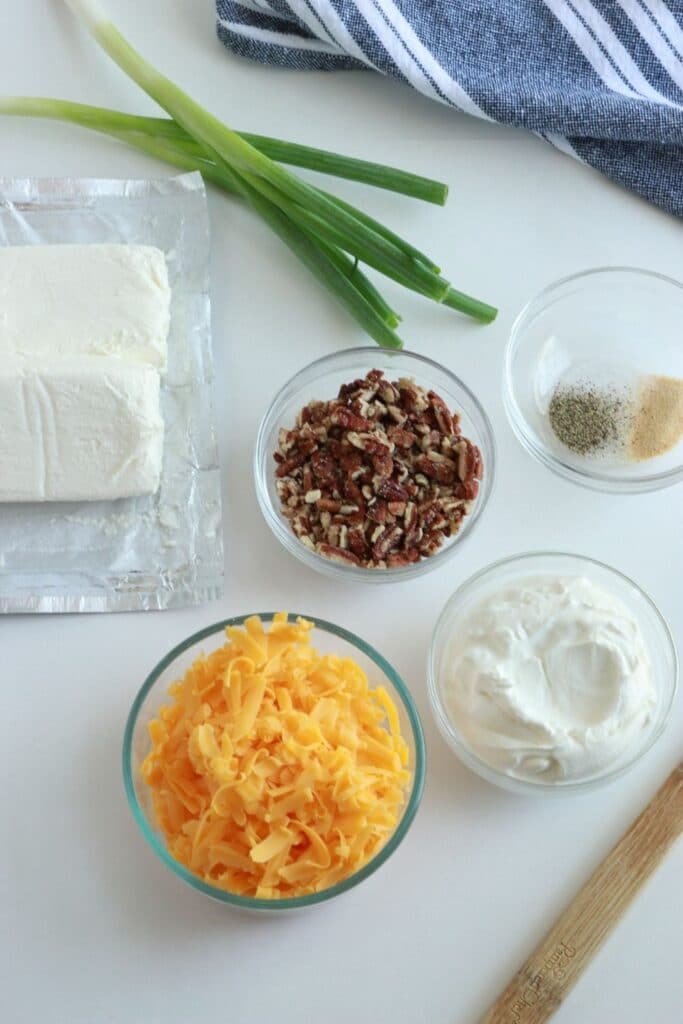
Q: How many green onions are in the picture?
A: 2